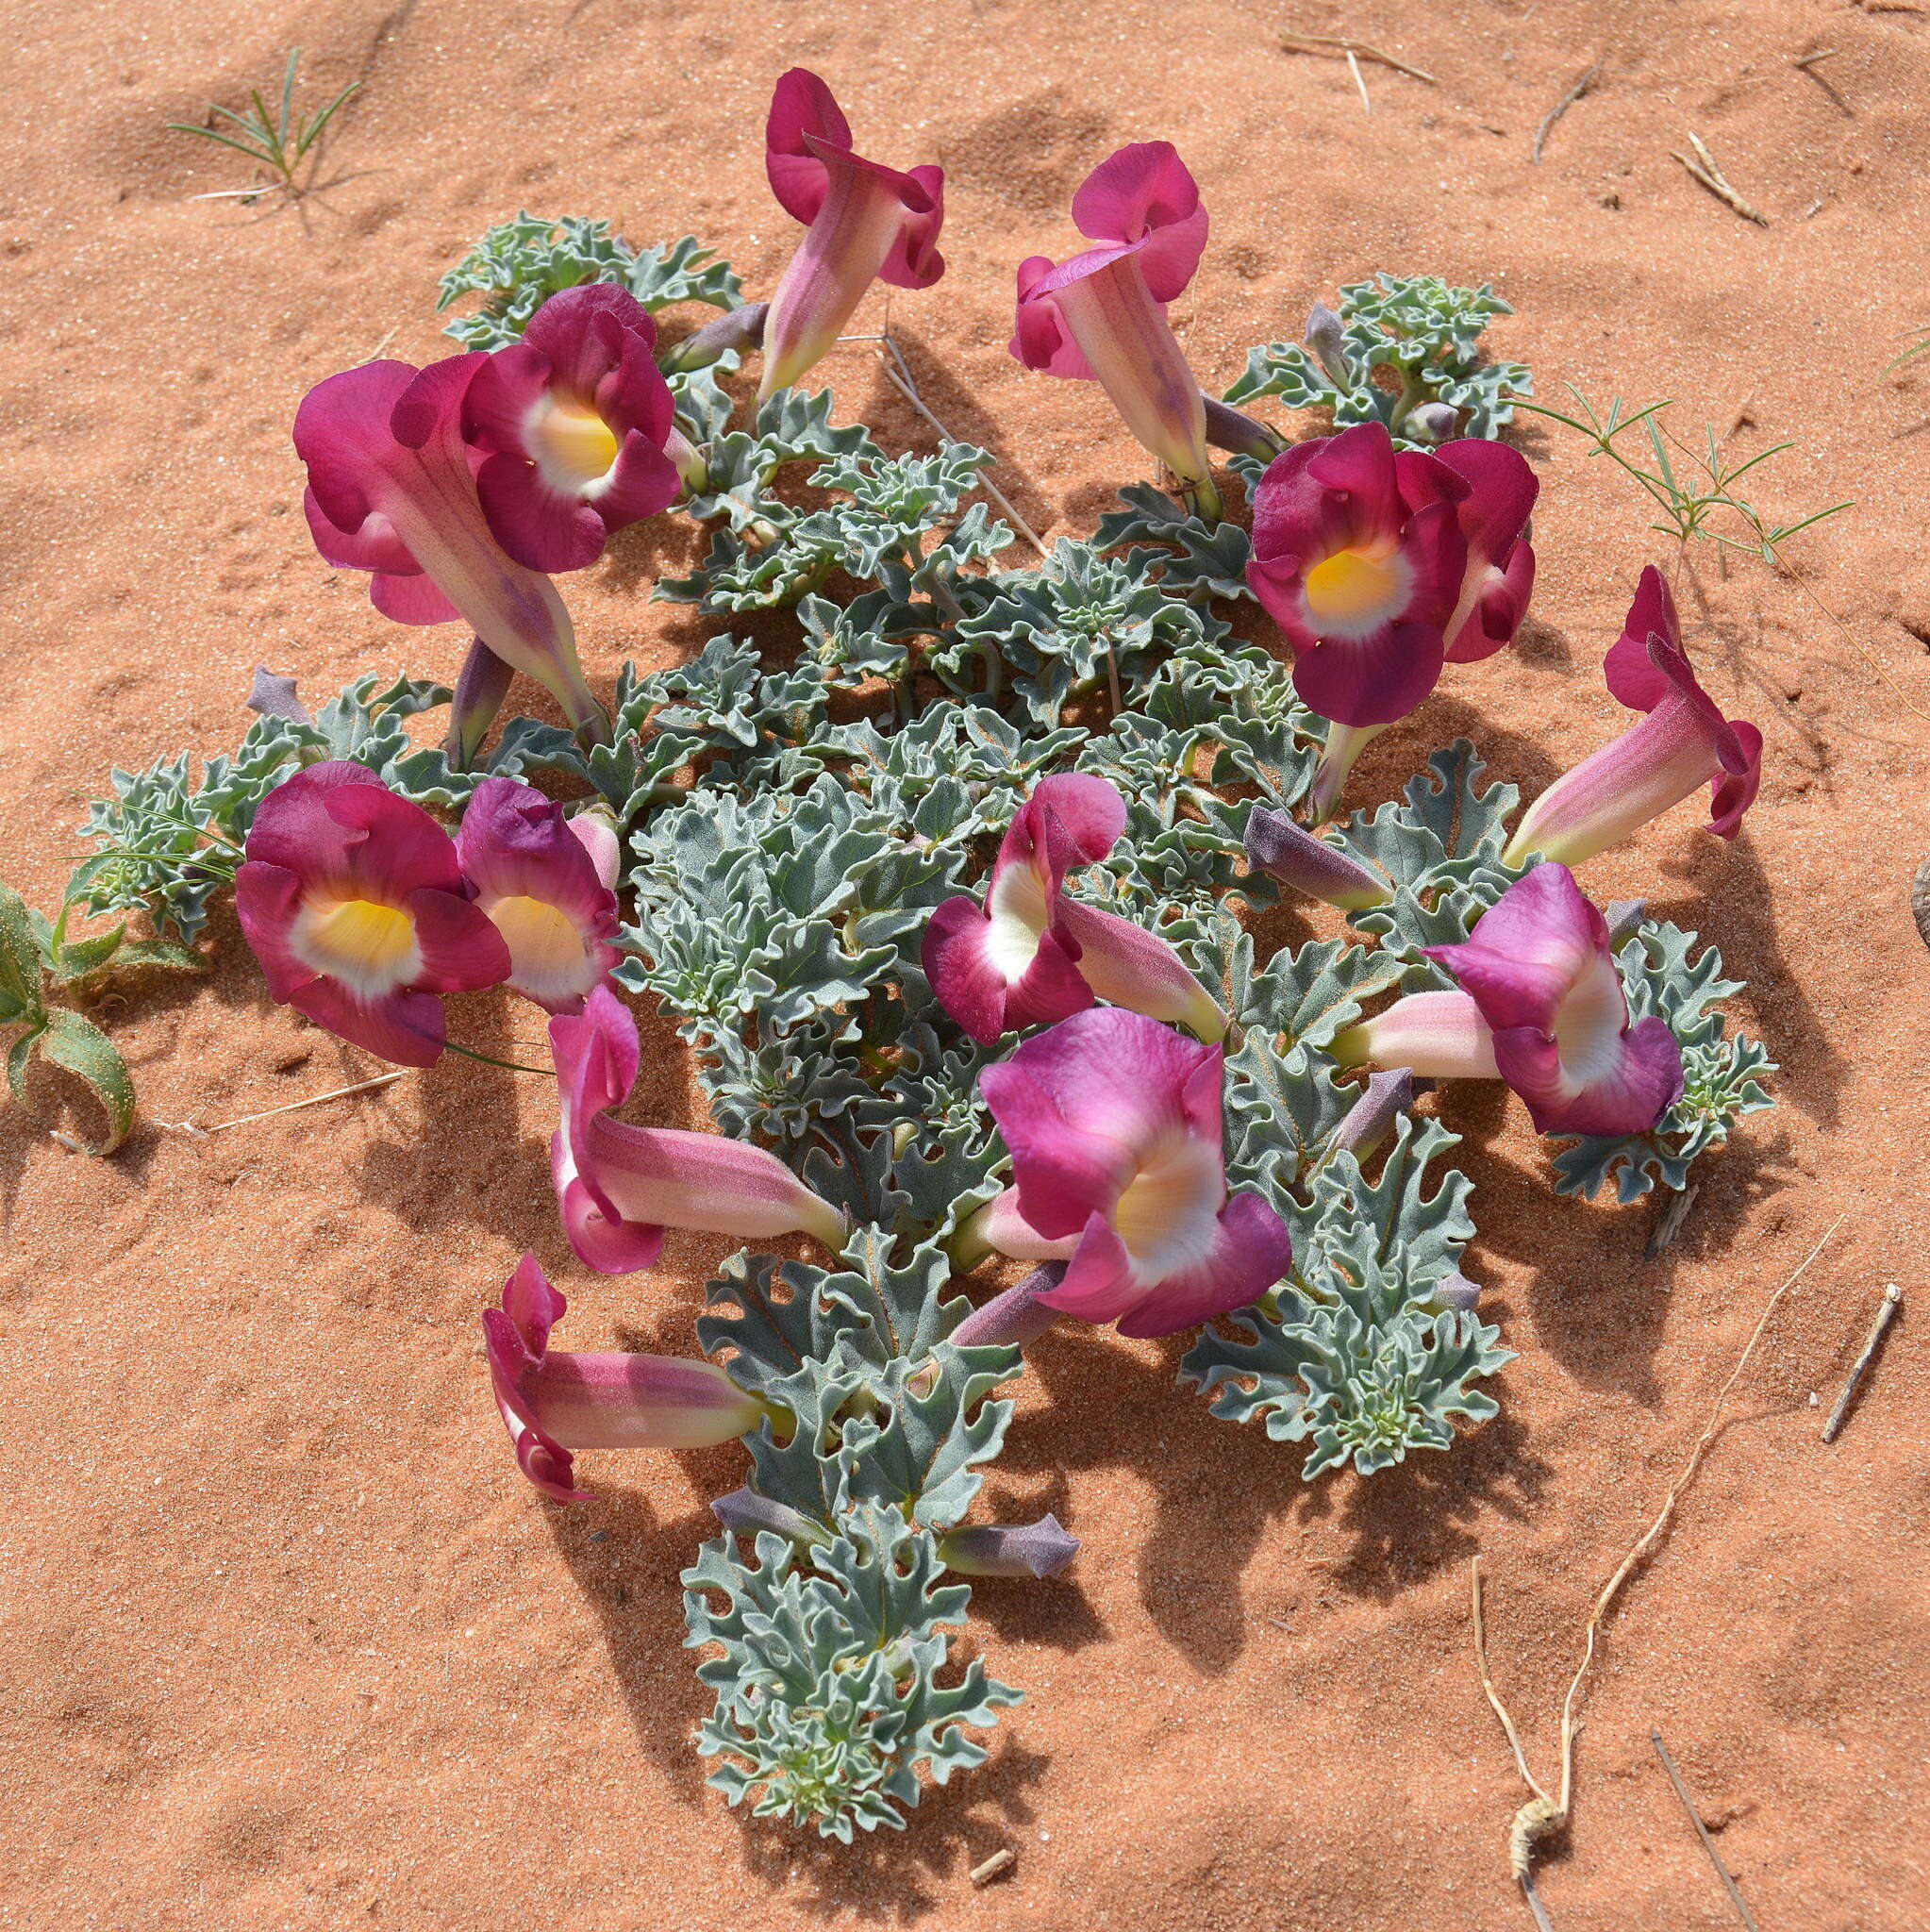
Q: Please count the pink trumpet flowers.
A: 14